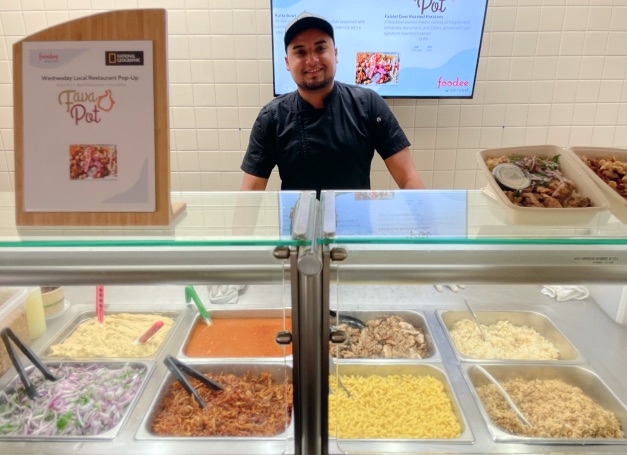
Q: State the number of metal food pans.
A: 8